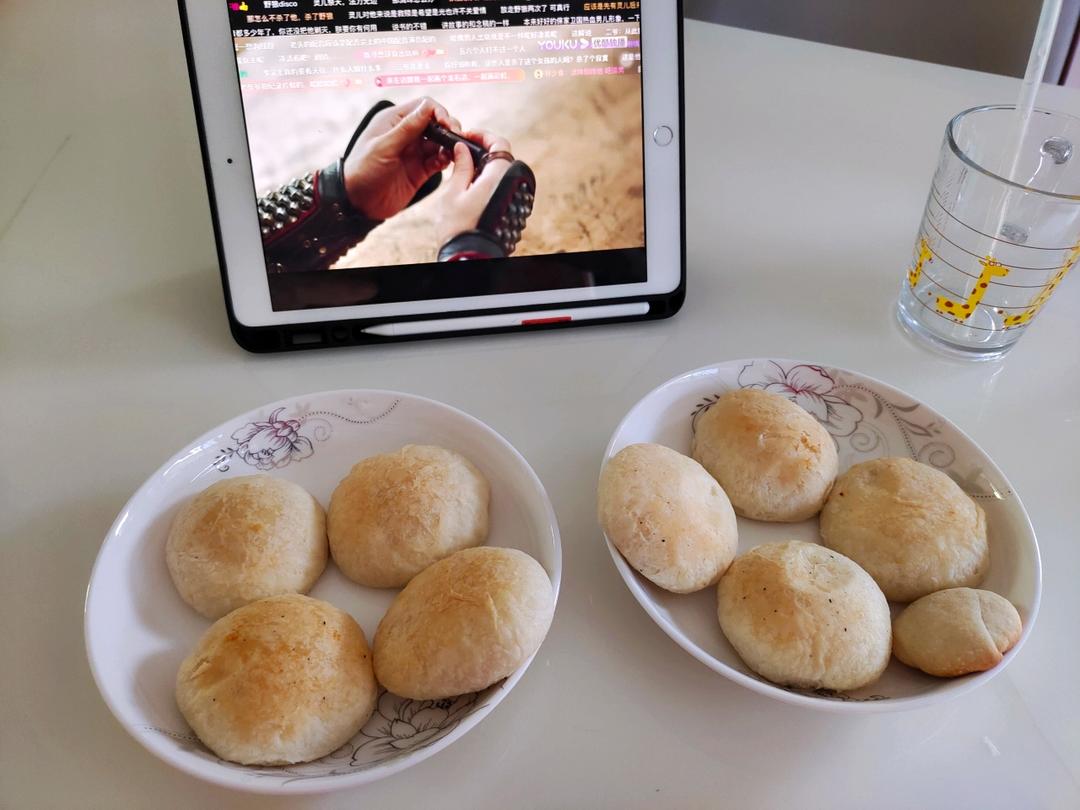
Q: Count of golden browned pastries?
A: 9